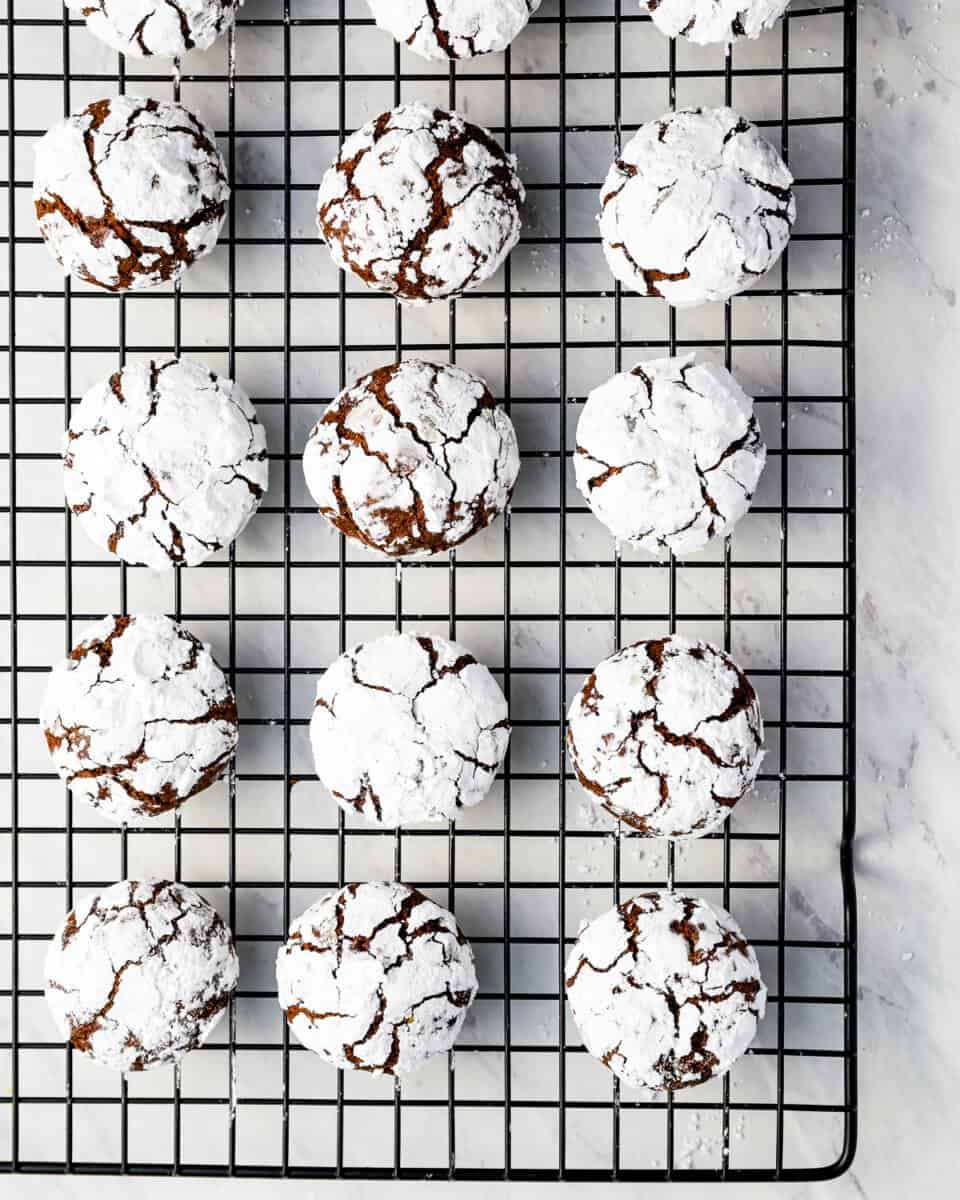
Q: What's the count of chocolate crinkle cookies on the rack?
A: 15